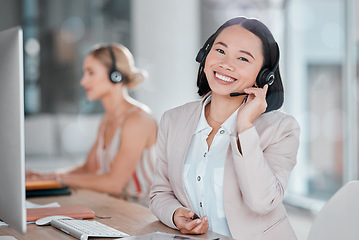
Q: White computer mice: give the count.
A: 1